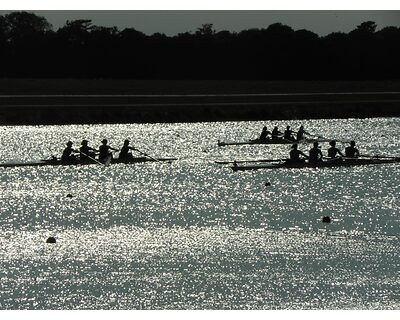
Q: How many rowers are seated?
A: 12